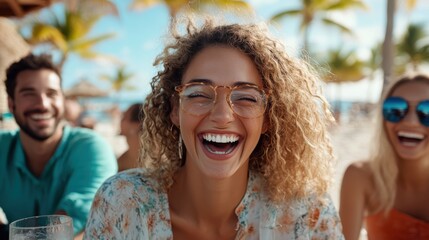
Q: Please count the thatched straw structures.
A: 2